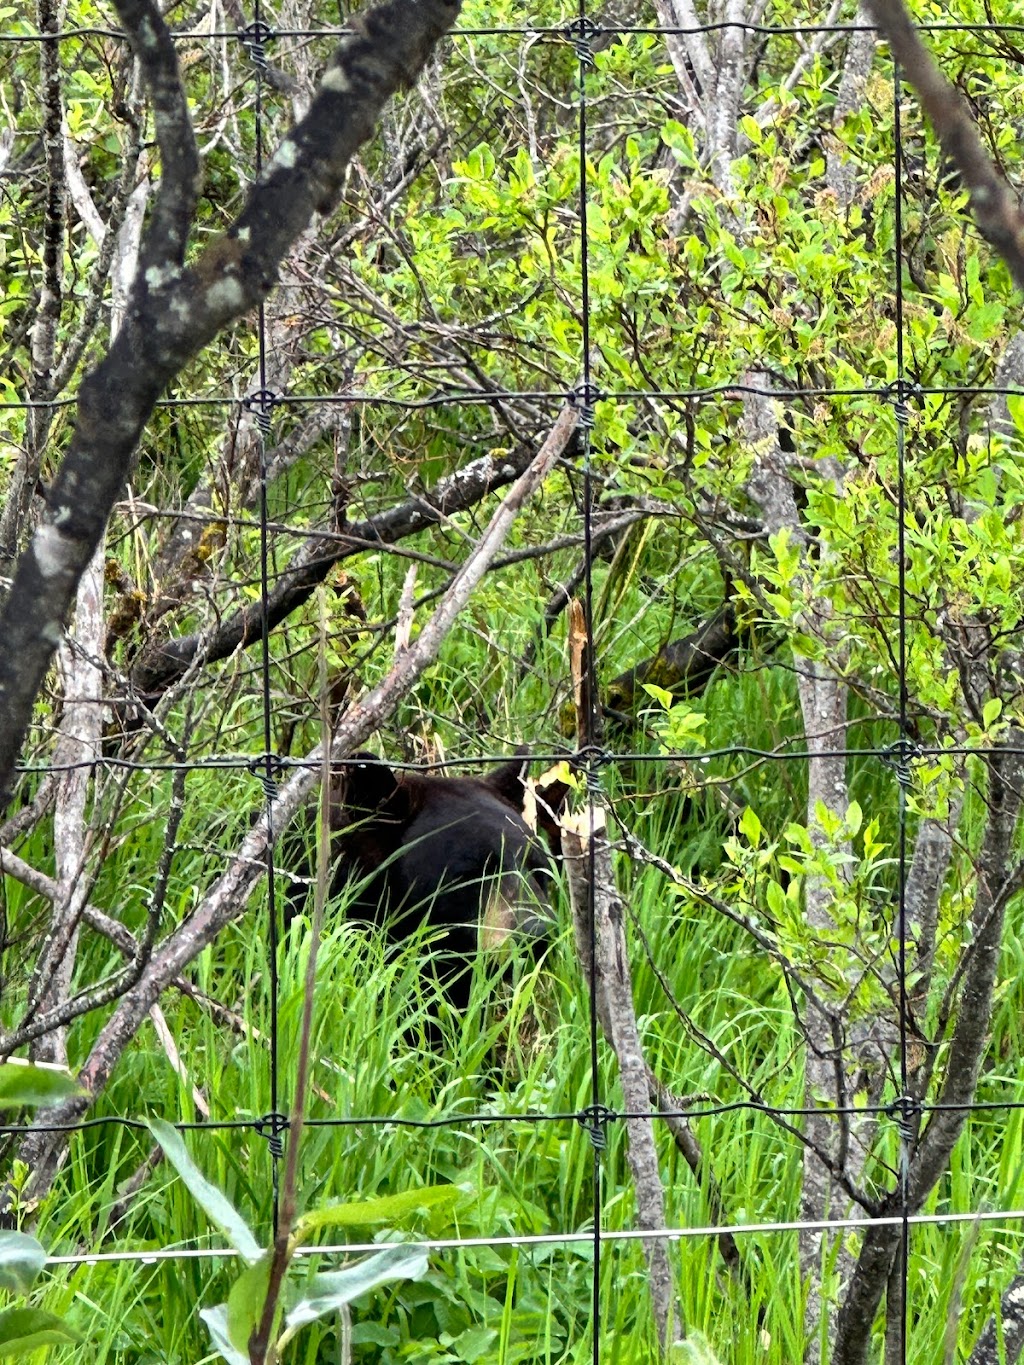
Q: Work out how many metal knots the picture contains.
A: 11